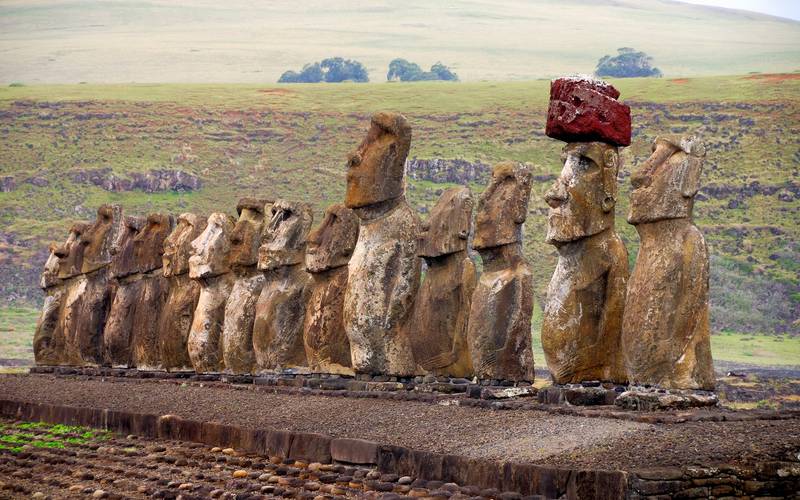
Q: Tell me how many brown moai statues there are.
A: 15